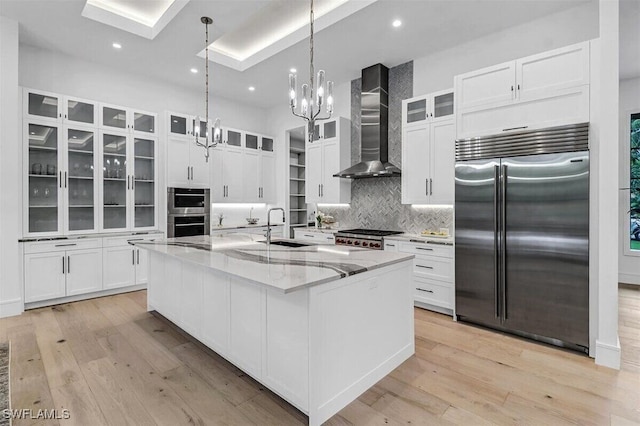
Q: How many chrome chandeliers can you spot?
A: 2